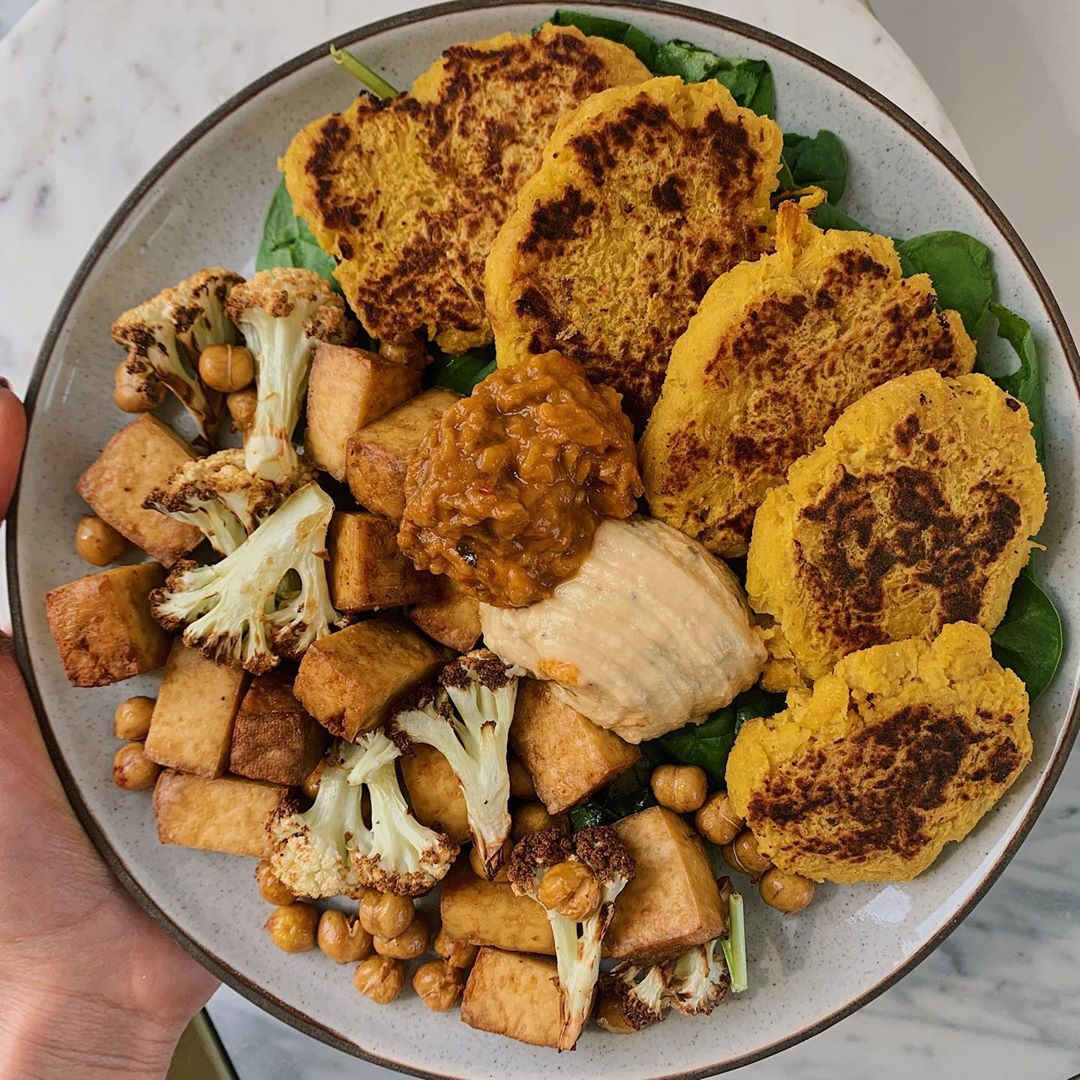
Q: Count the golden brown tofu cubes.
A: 15